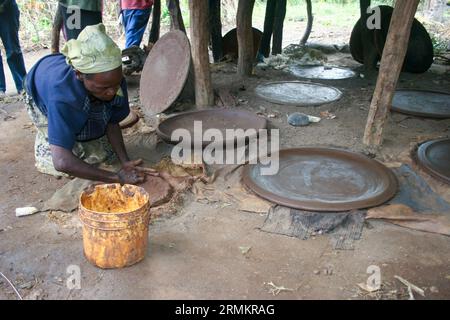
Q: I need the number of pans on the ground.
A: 6